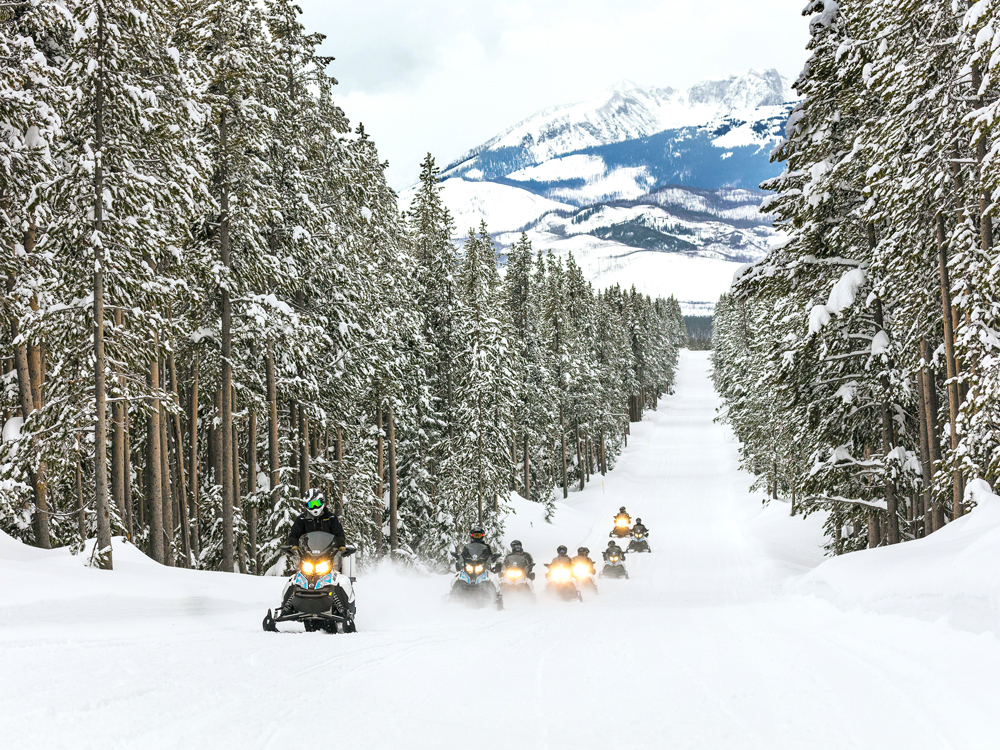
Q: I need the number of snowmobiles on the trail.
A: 8